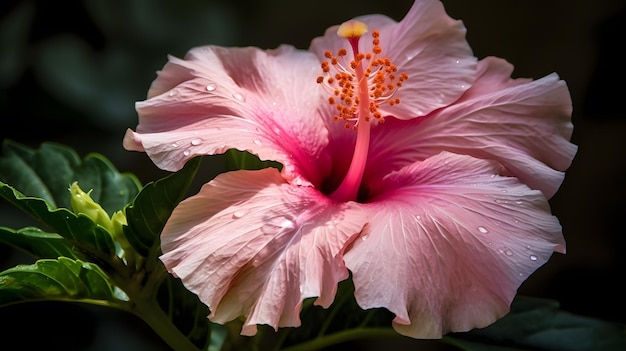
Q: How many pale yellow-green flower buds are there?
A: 2